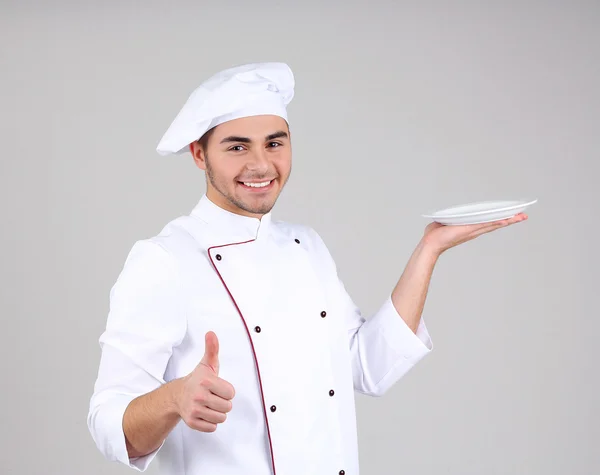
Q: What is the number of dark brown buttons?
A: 7